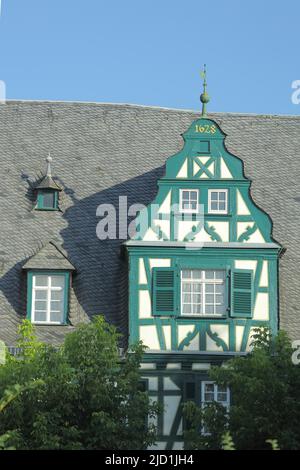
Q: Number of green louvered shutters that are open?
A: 2